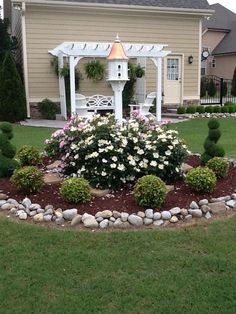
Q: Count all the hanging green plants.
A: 3